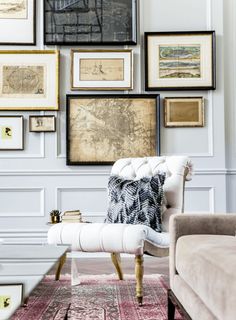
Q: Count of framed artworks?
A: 9